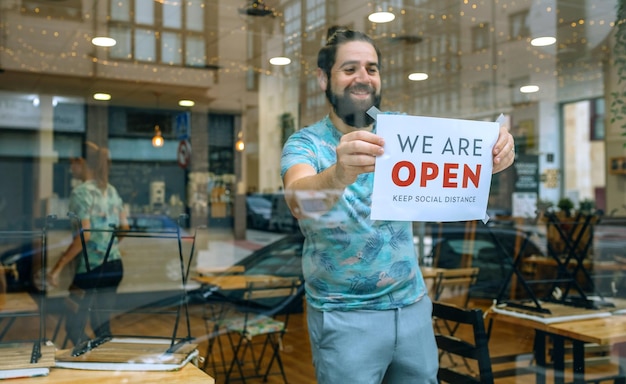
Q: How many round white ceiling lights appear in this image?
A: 8